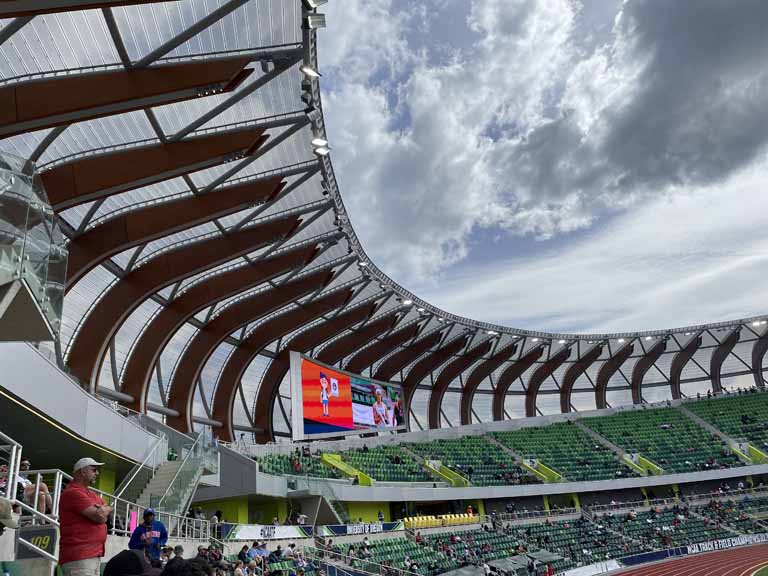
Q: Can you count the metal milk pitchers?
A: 0